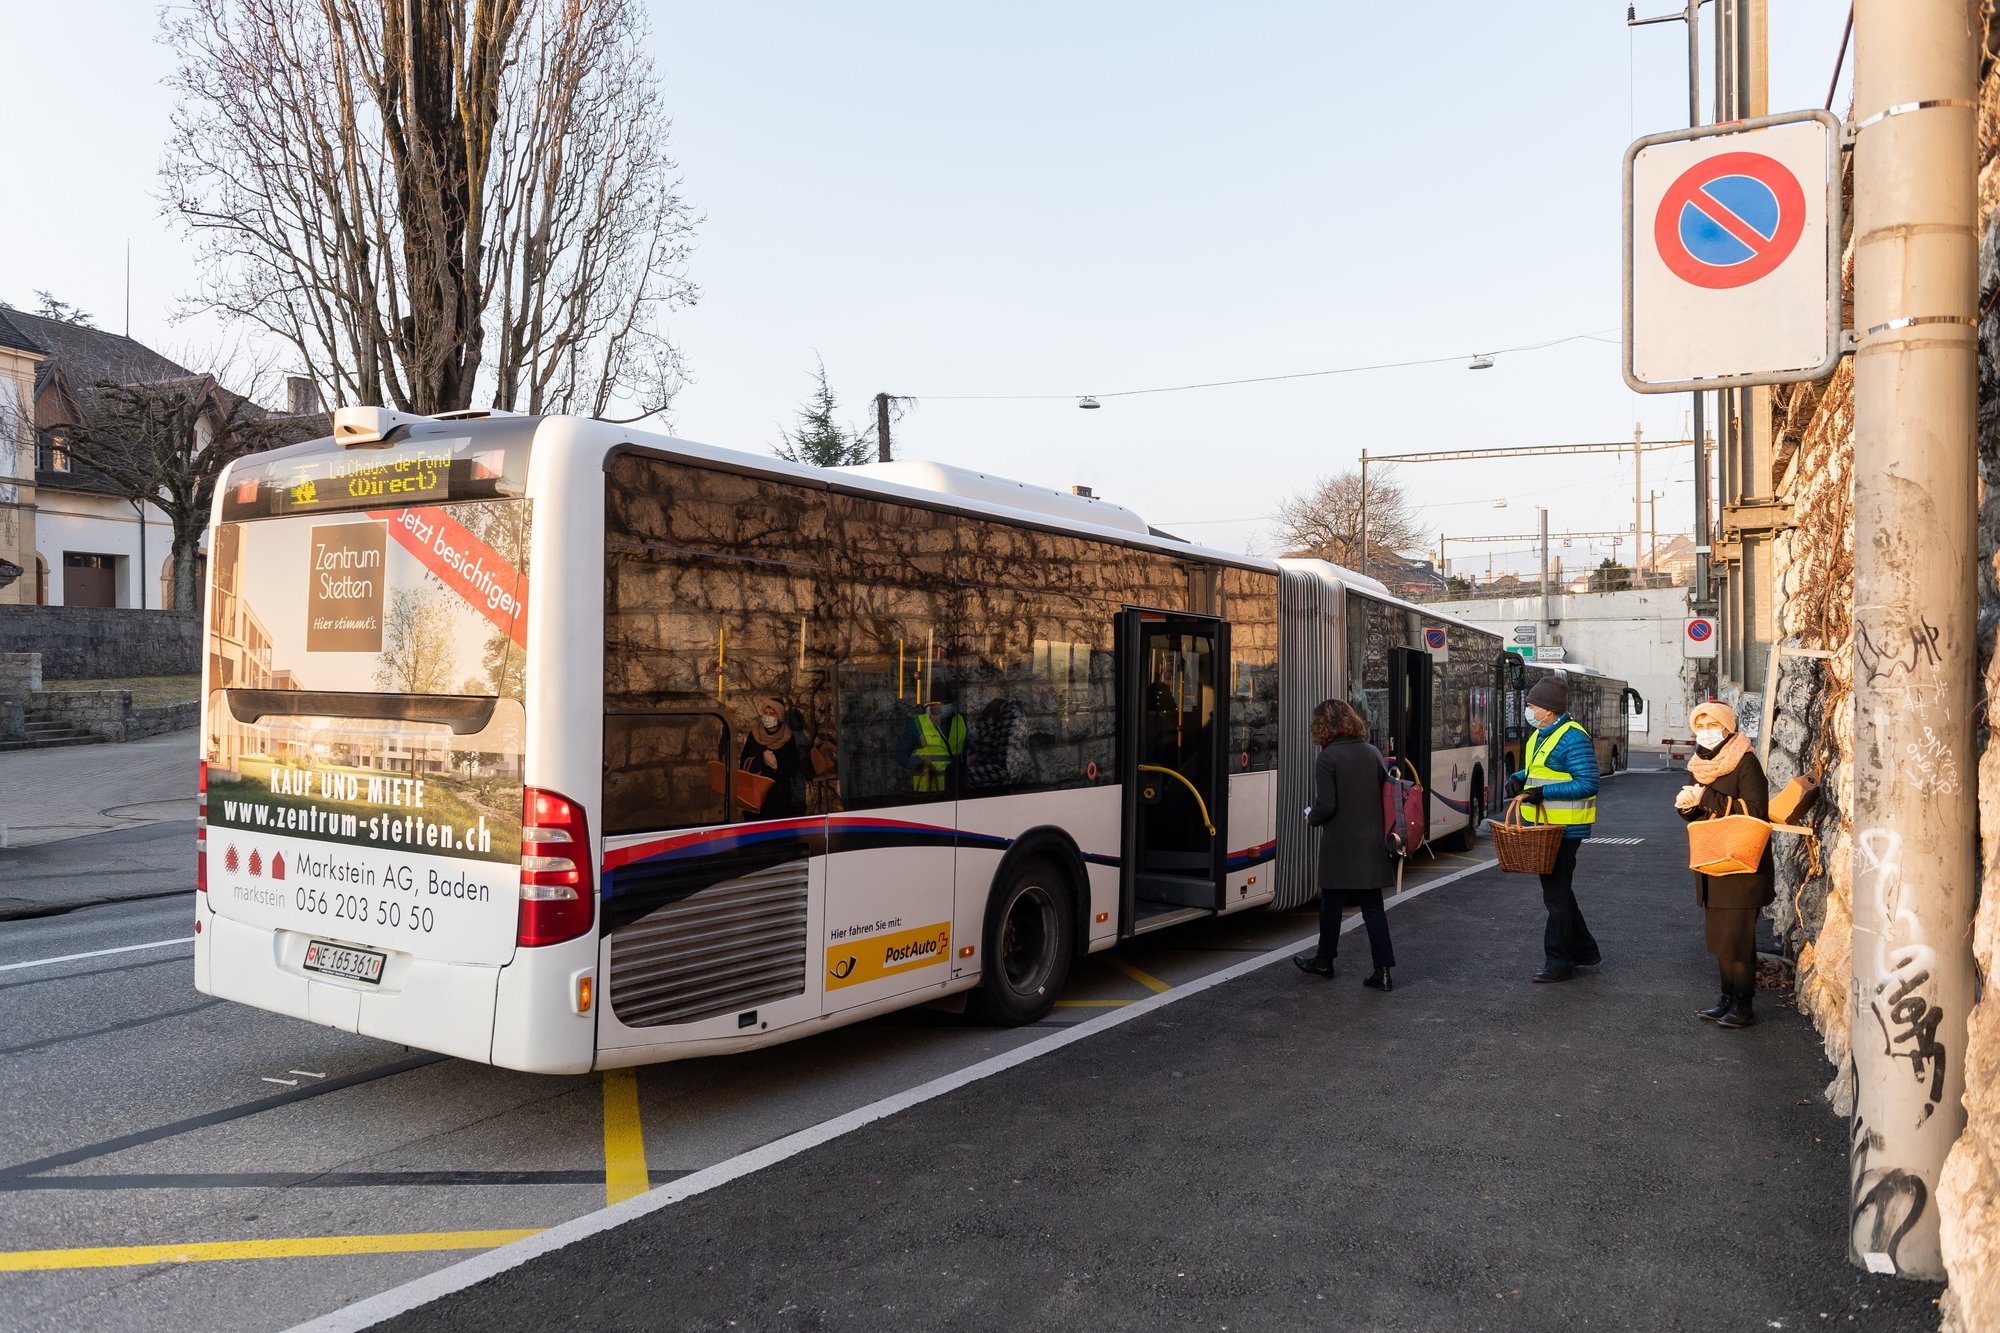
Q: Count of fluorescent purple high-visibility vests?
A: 0